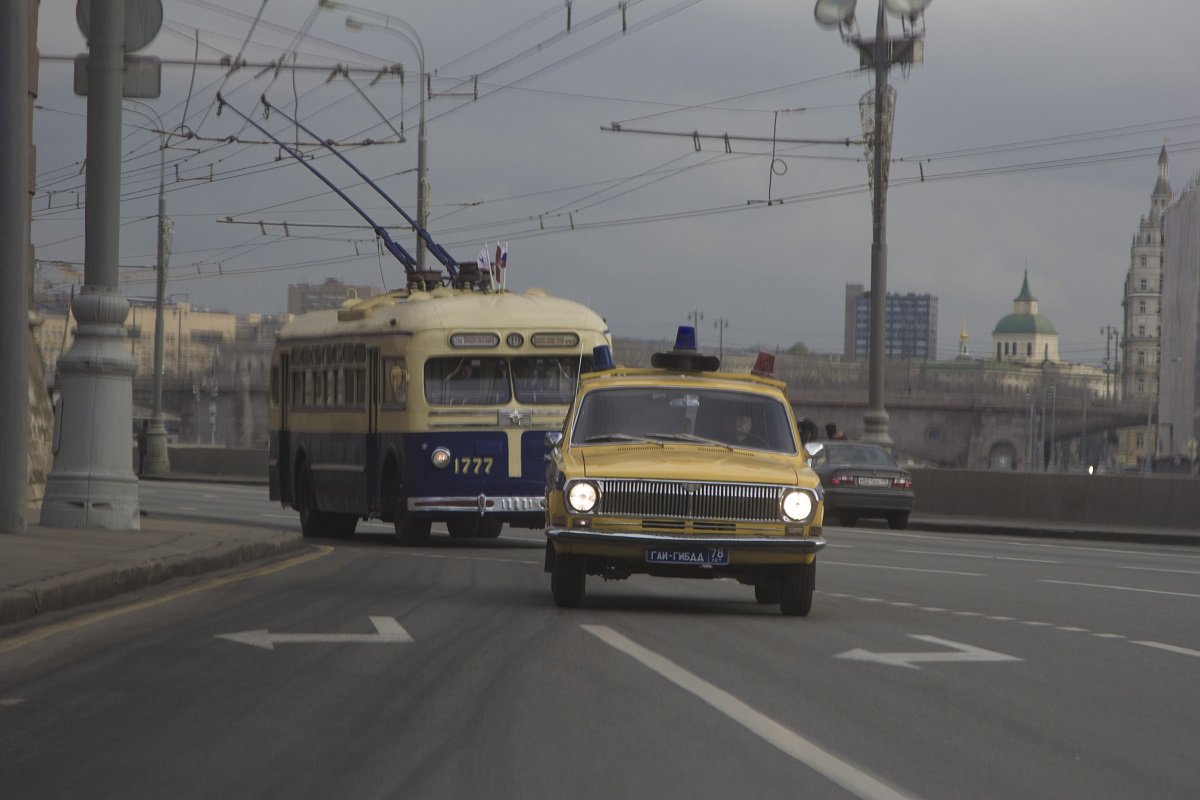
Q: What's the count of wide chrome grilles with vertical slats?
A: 1